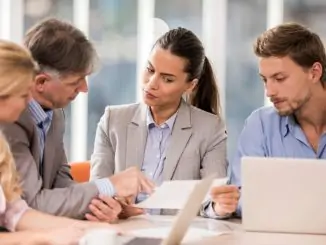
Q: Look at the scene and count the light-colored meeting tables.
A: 1